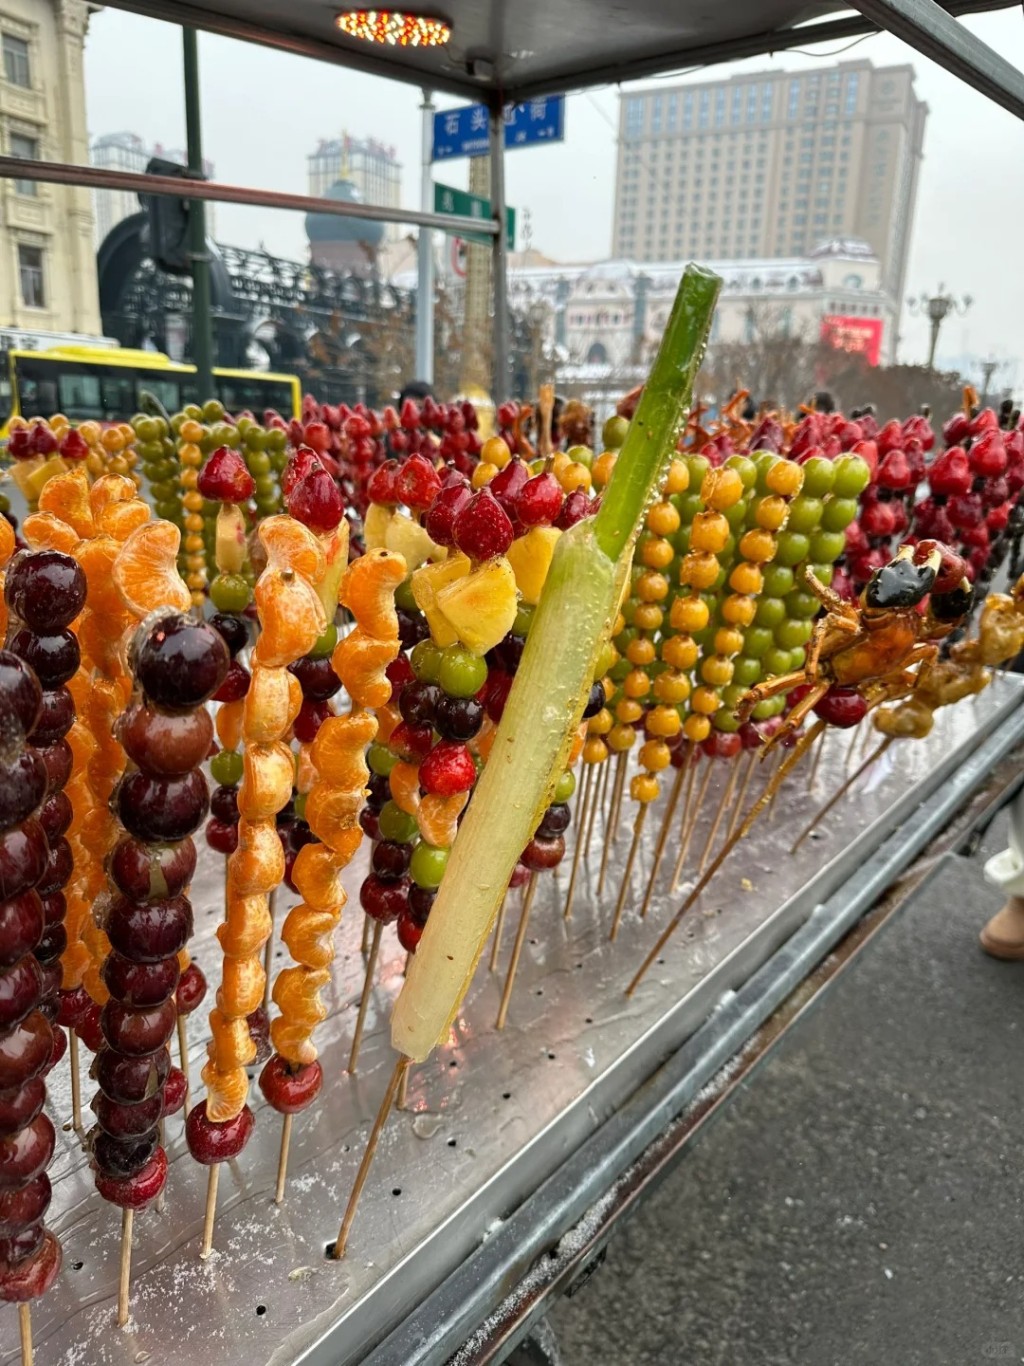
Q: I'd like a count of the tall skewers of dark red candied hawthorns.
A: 3